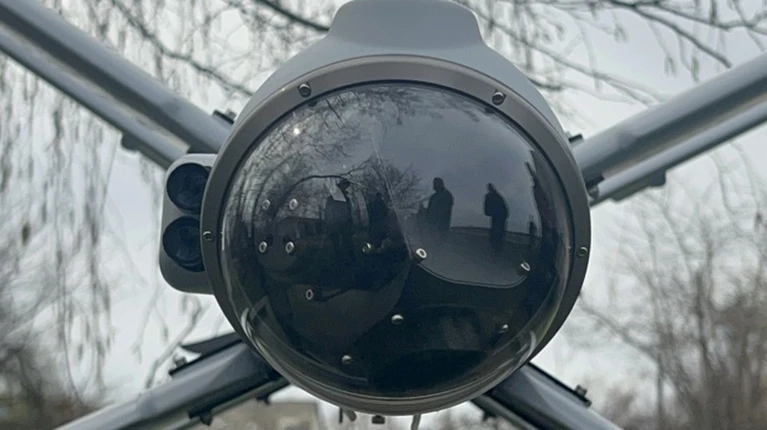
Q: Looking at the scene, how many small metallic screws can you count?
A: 15